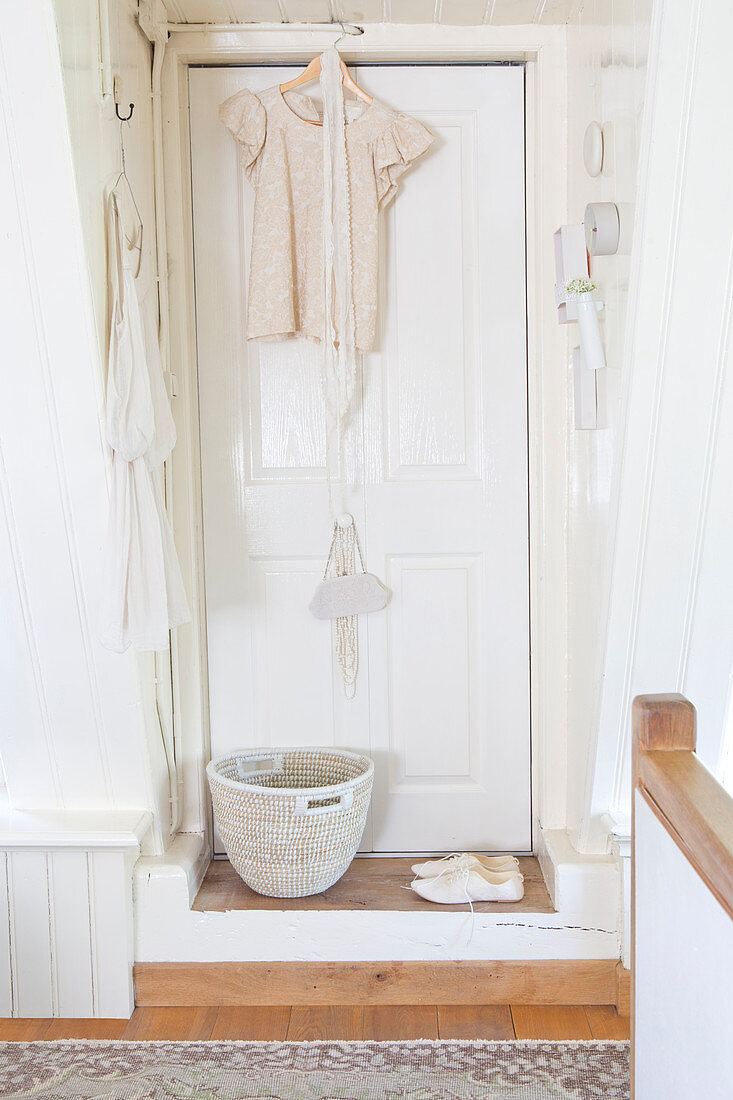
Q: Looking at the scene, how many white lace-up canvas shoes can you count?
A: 2